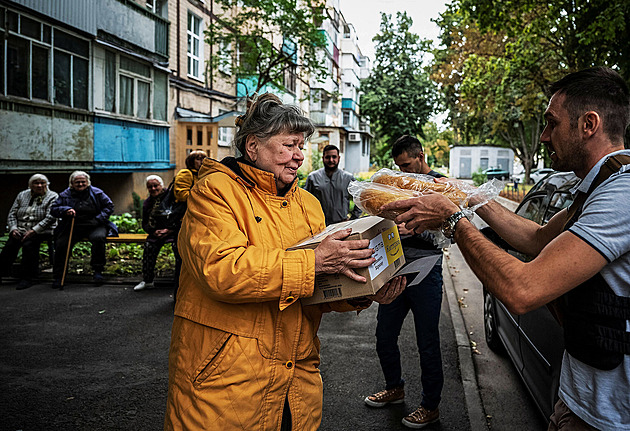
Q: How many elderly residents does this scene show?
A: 4